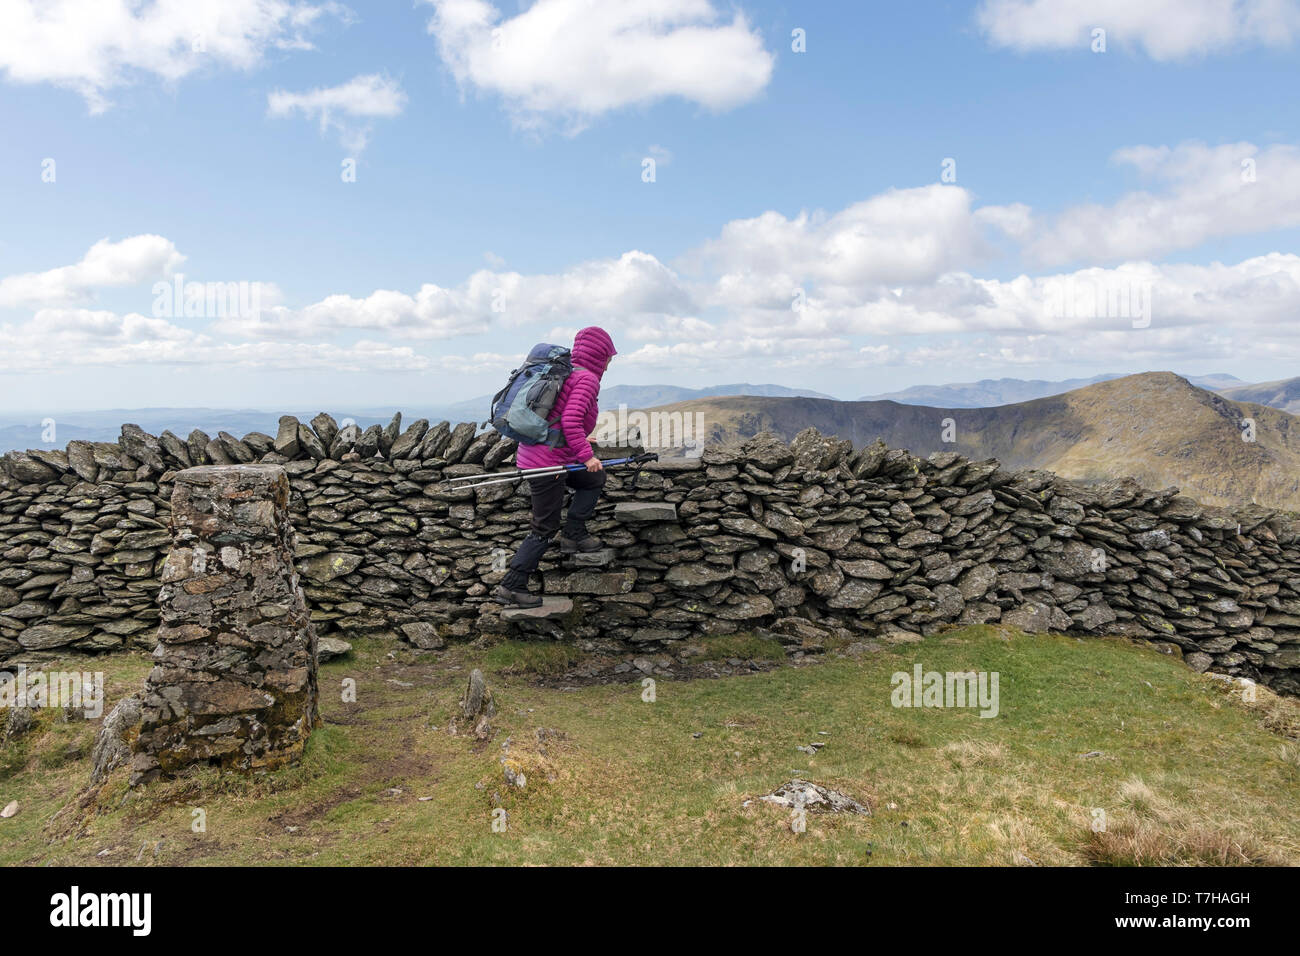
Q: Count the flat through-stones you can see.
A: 3